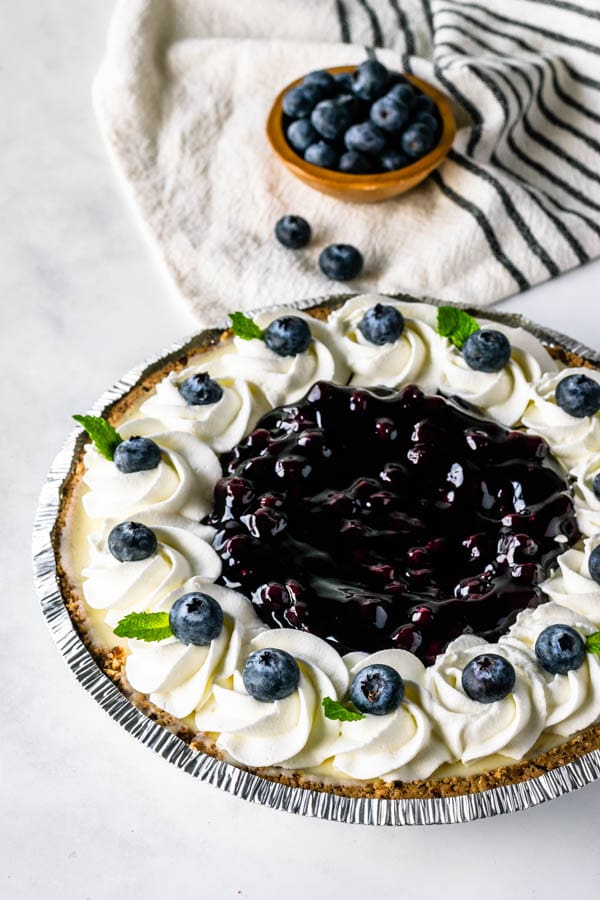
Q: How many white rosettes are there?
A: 14